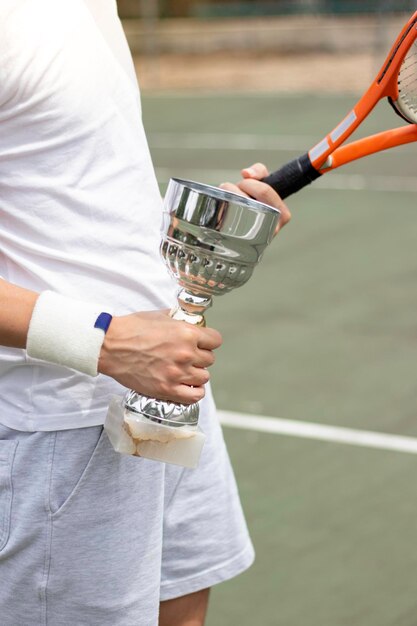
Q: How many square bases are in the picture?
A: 1